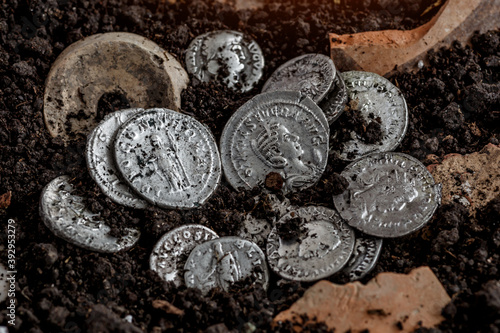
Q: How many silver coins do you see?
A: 14